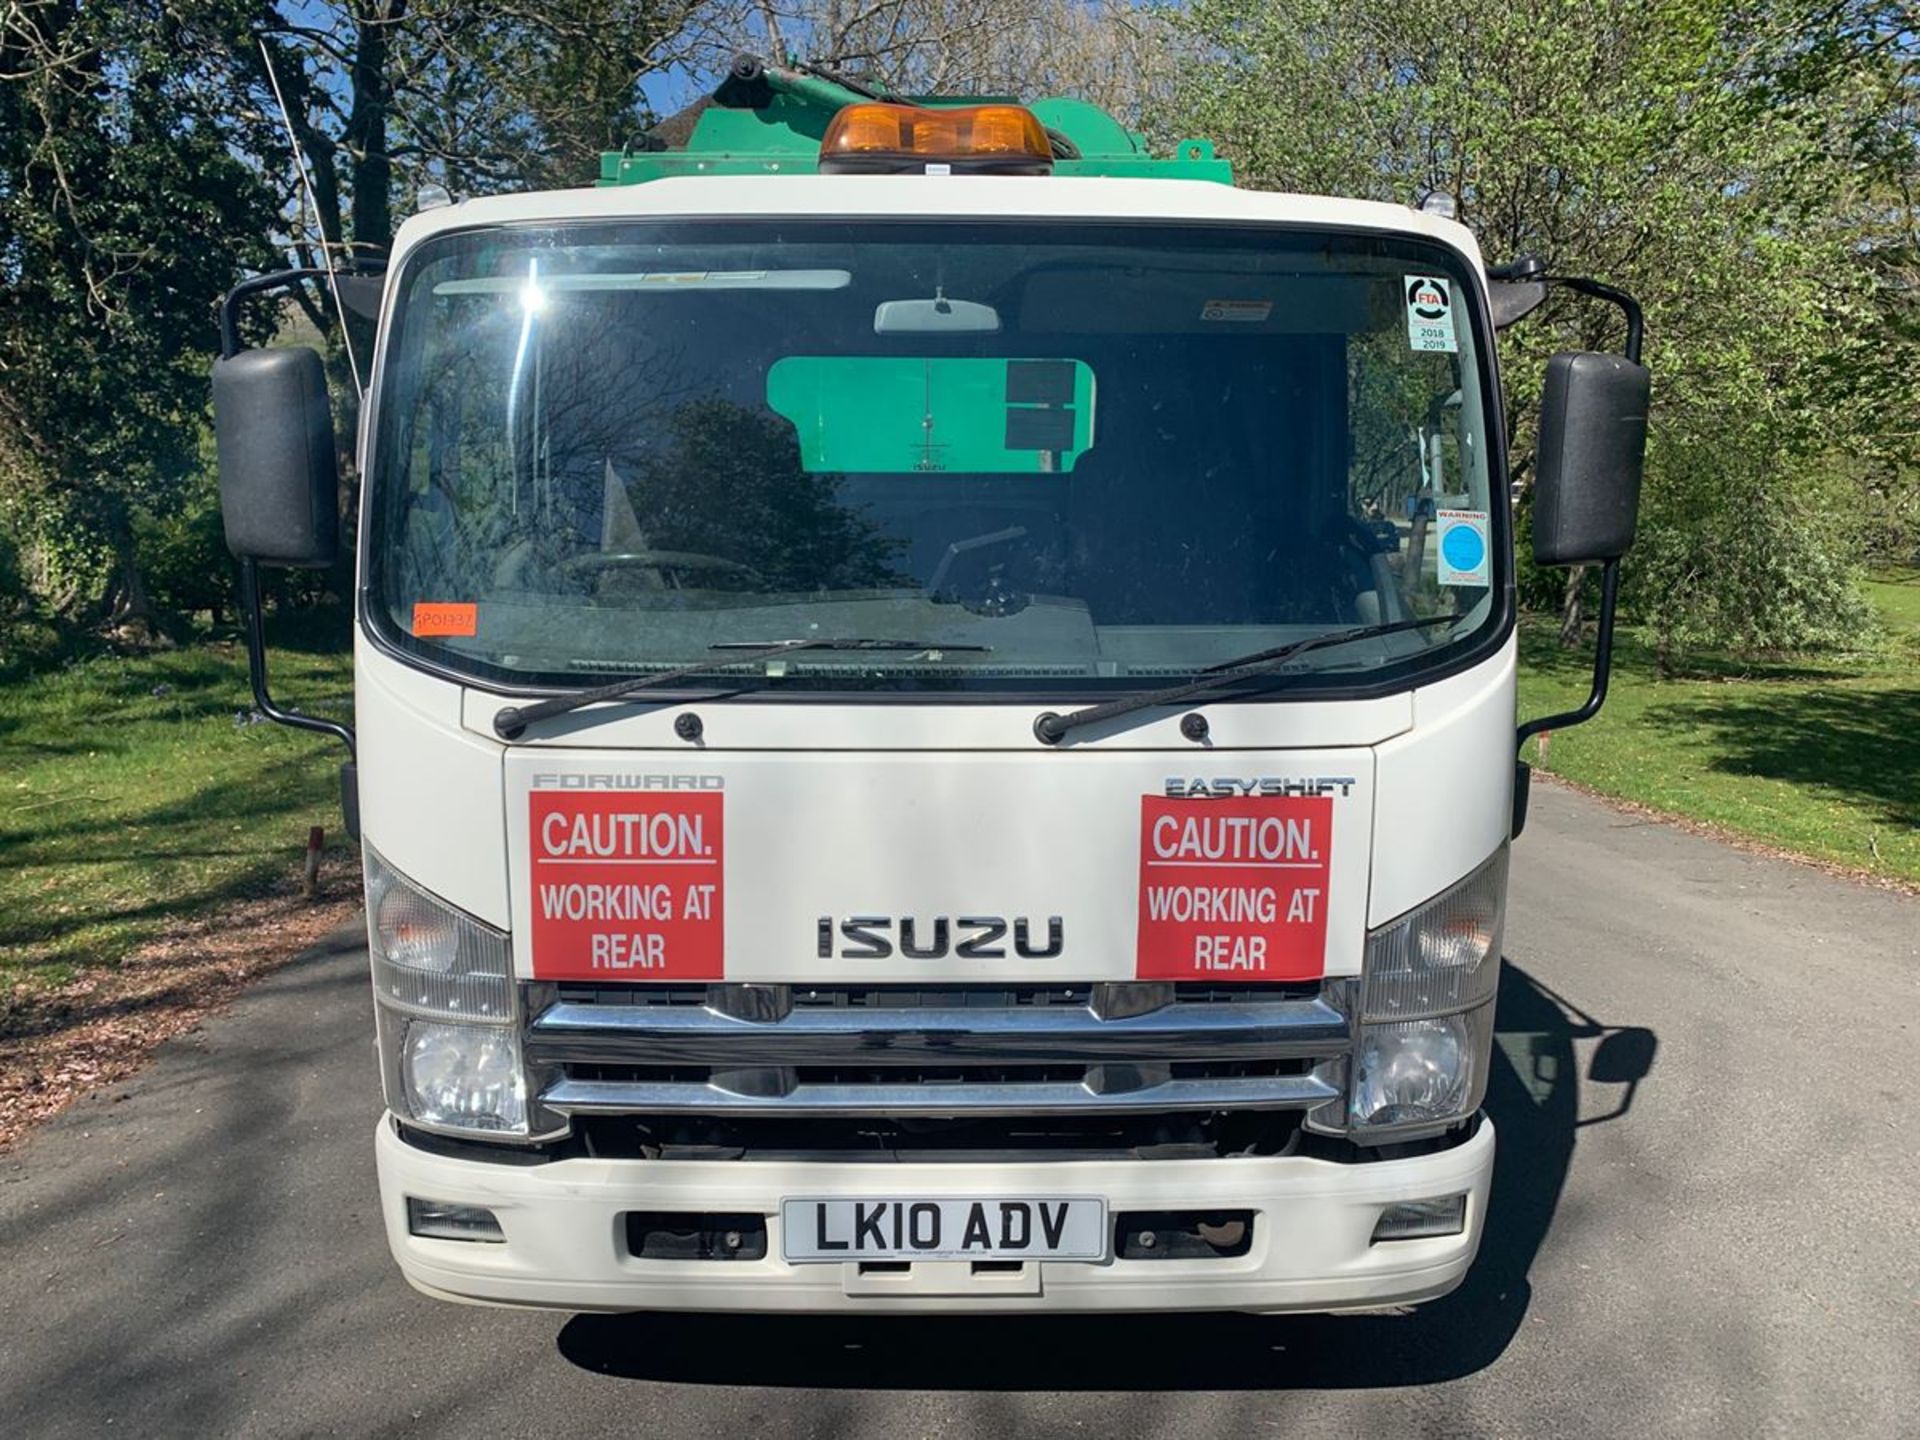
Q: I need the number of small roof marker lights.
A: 2